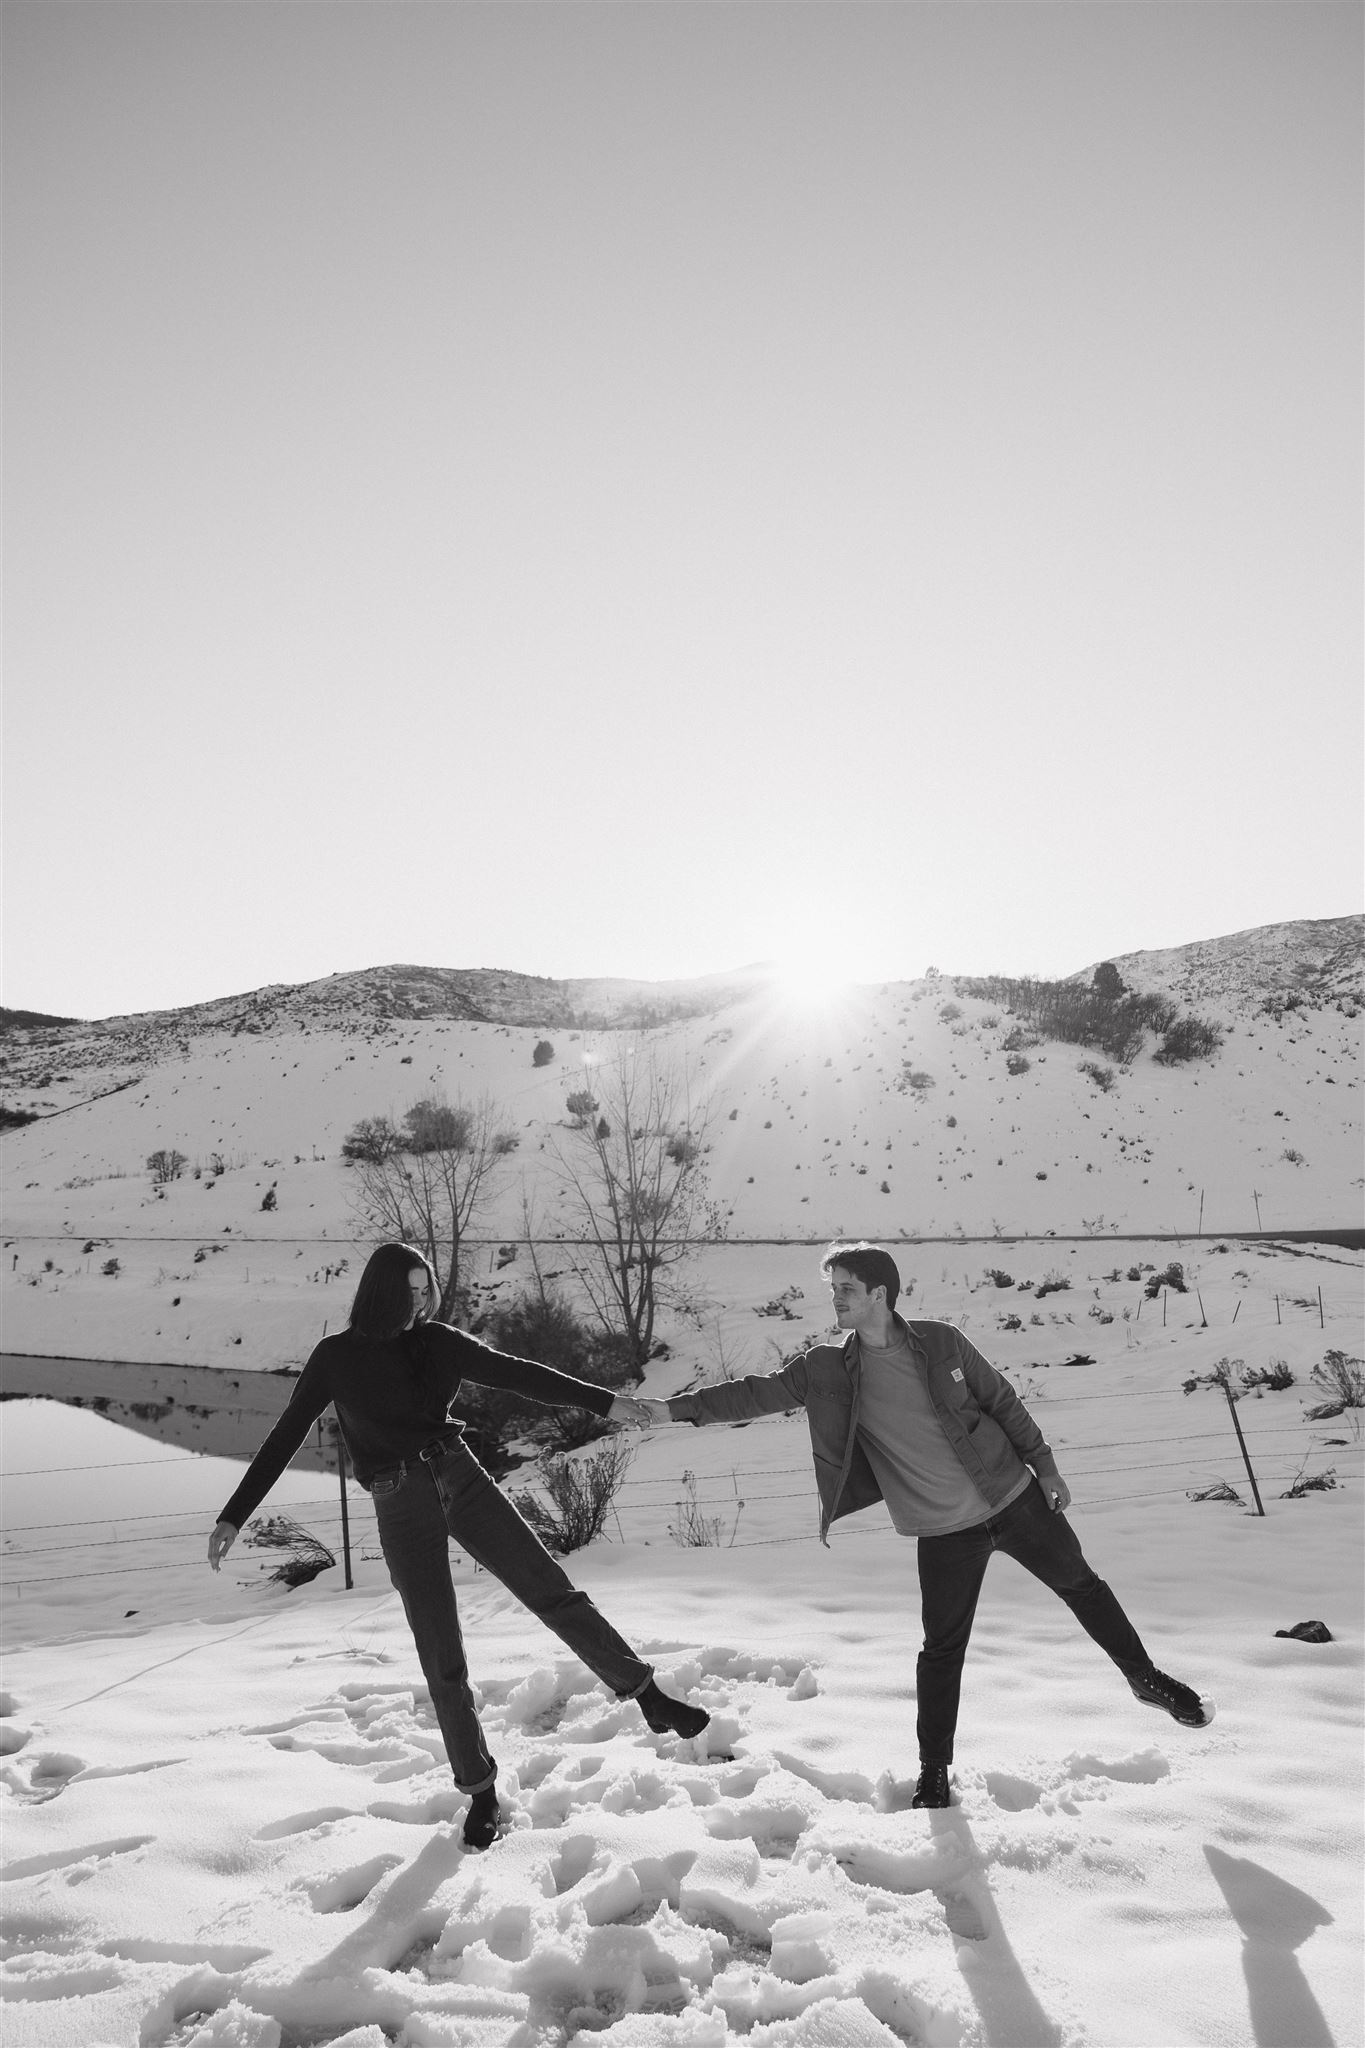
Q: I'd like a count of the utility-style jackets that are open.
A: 1